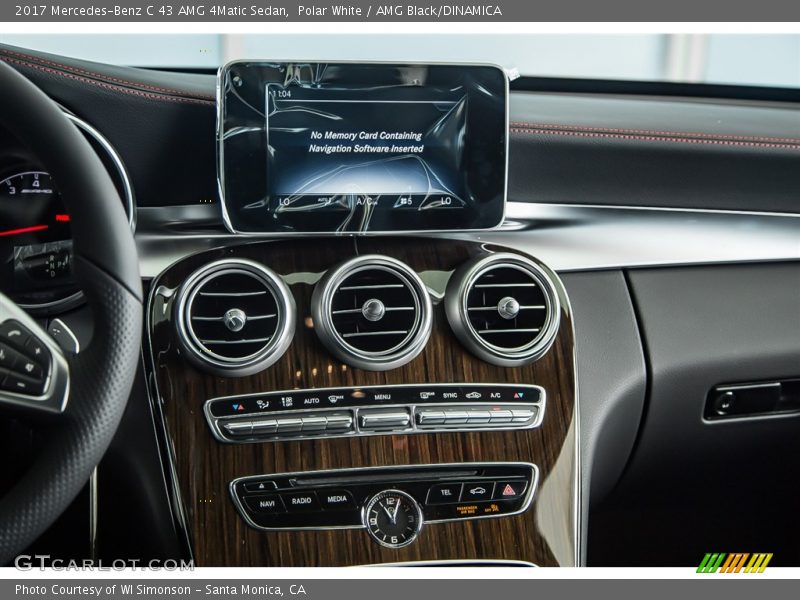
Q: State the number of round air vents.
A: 3